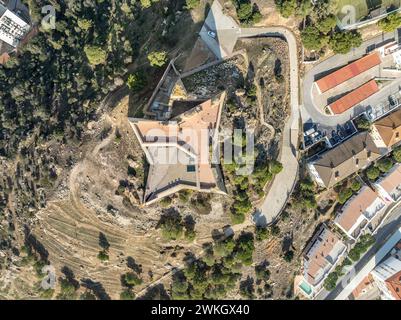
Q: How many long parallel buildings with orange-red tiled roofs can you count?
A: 2